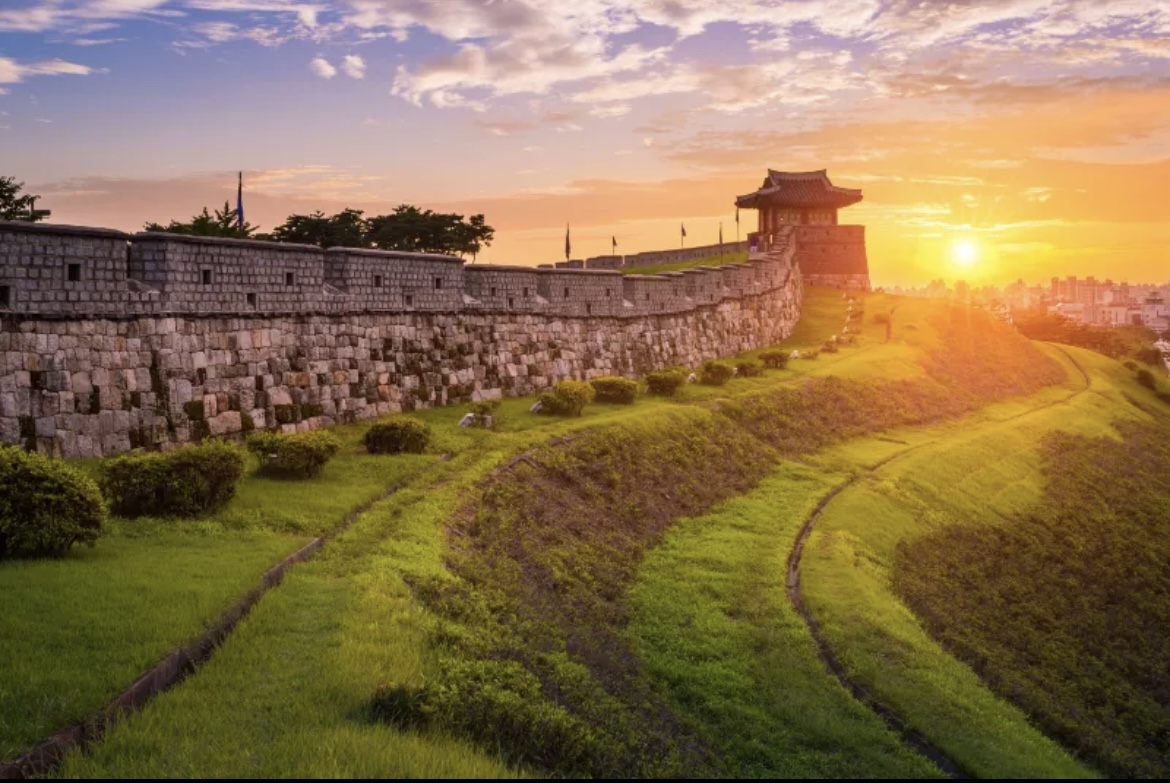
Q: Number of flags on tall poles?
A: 6